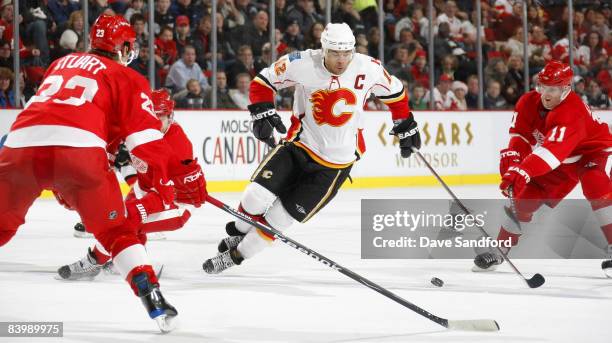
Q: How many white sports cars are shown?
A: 0